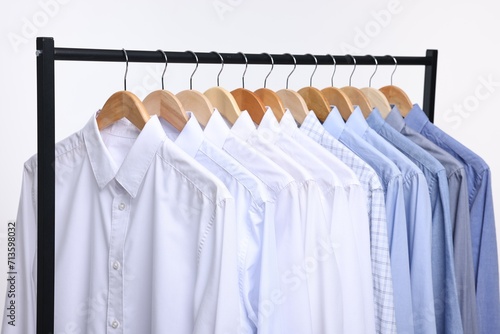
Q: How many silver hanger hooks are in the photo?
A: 12